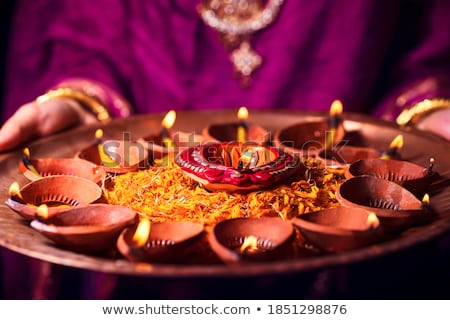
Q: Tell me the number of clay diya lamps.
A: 14